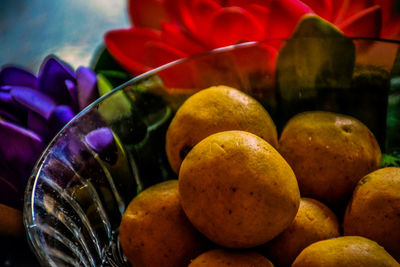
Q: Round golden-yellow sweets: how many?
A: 8